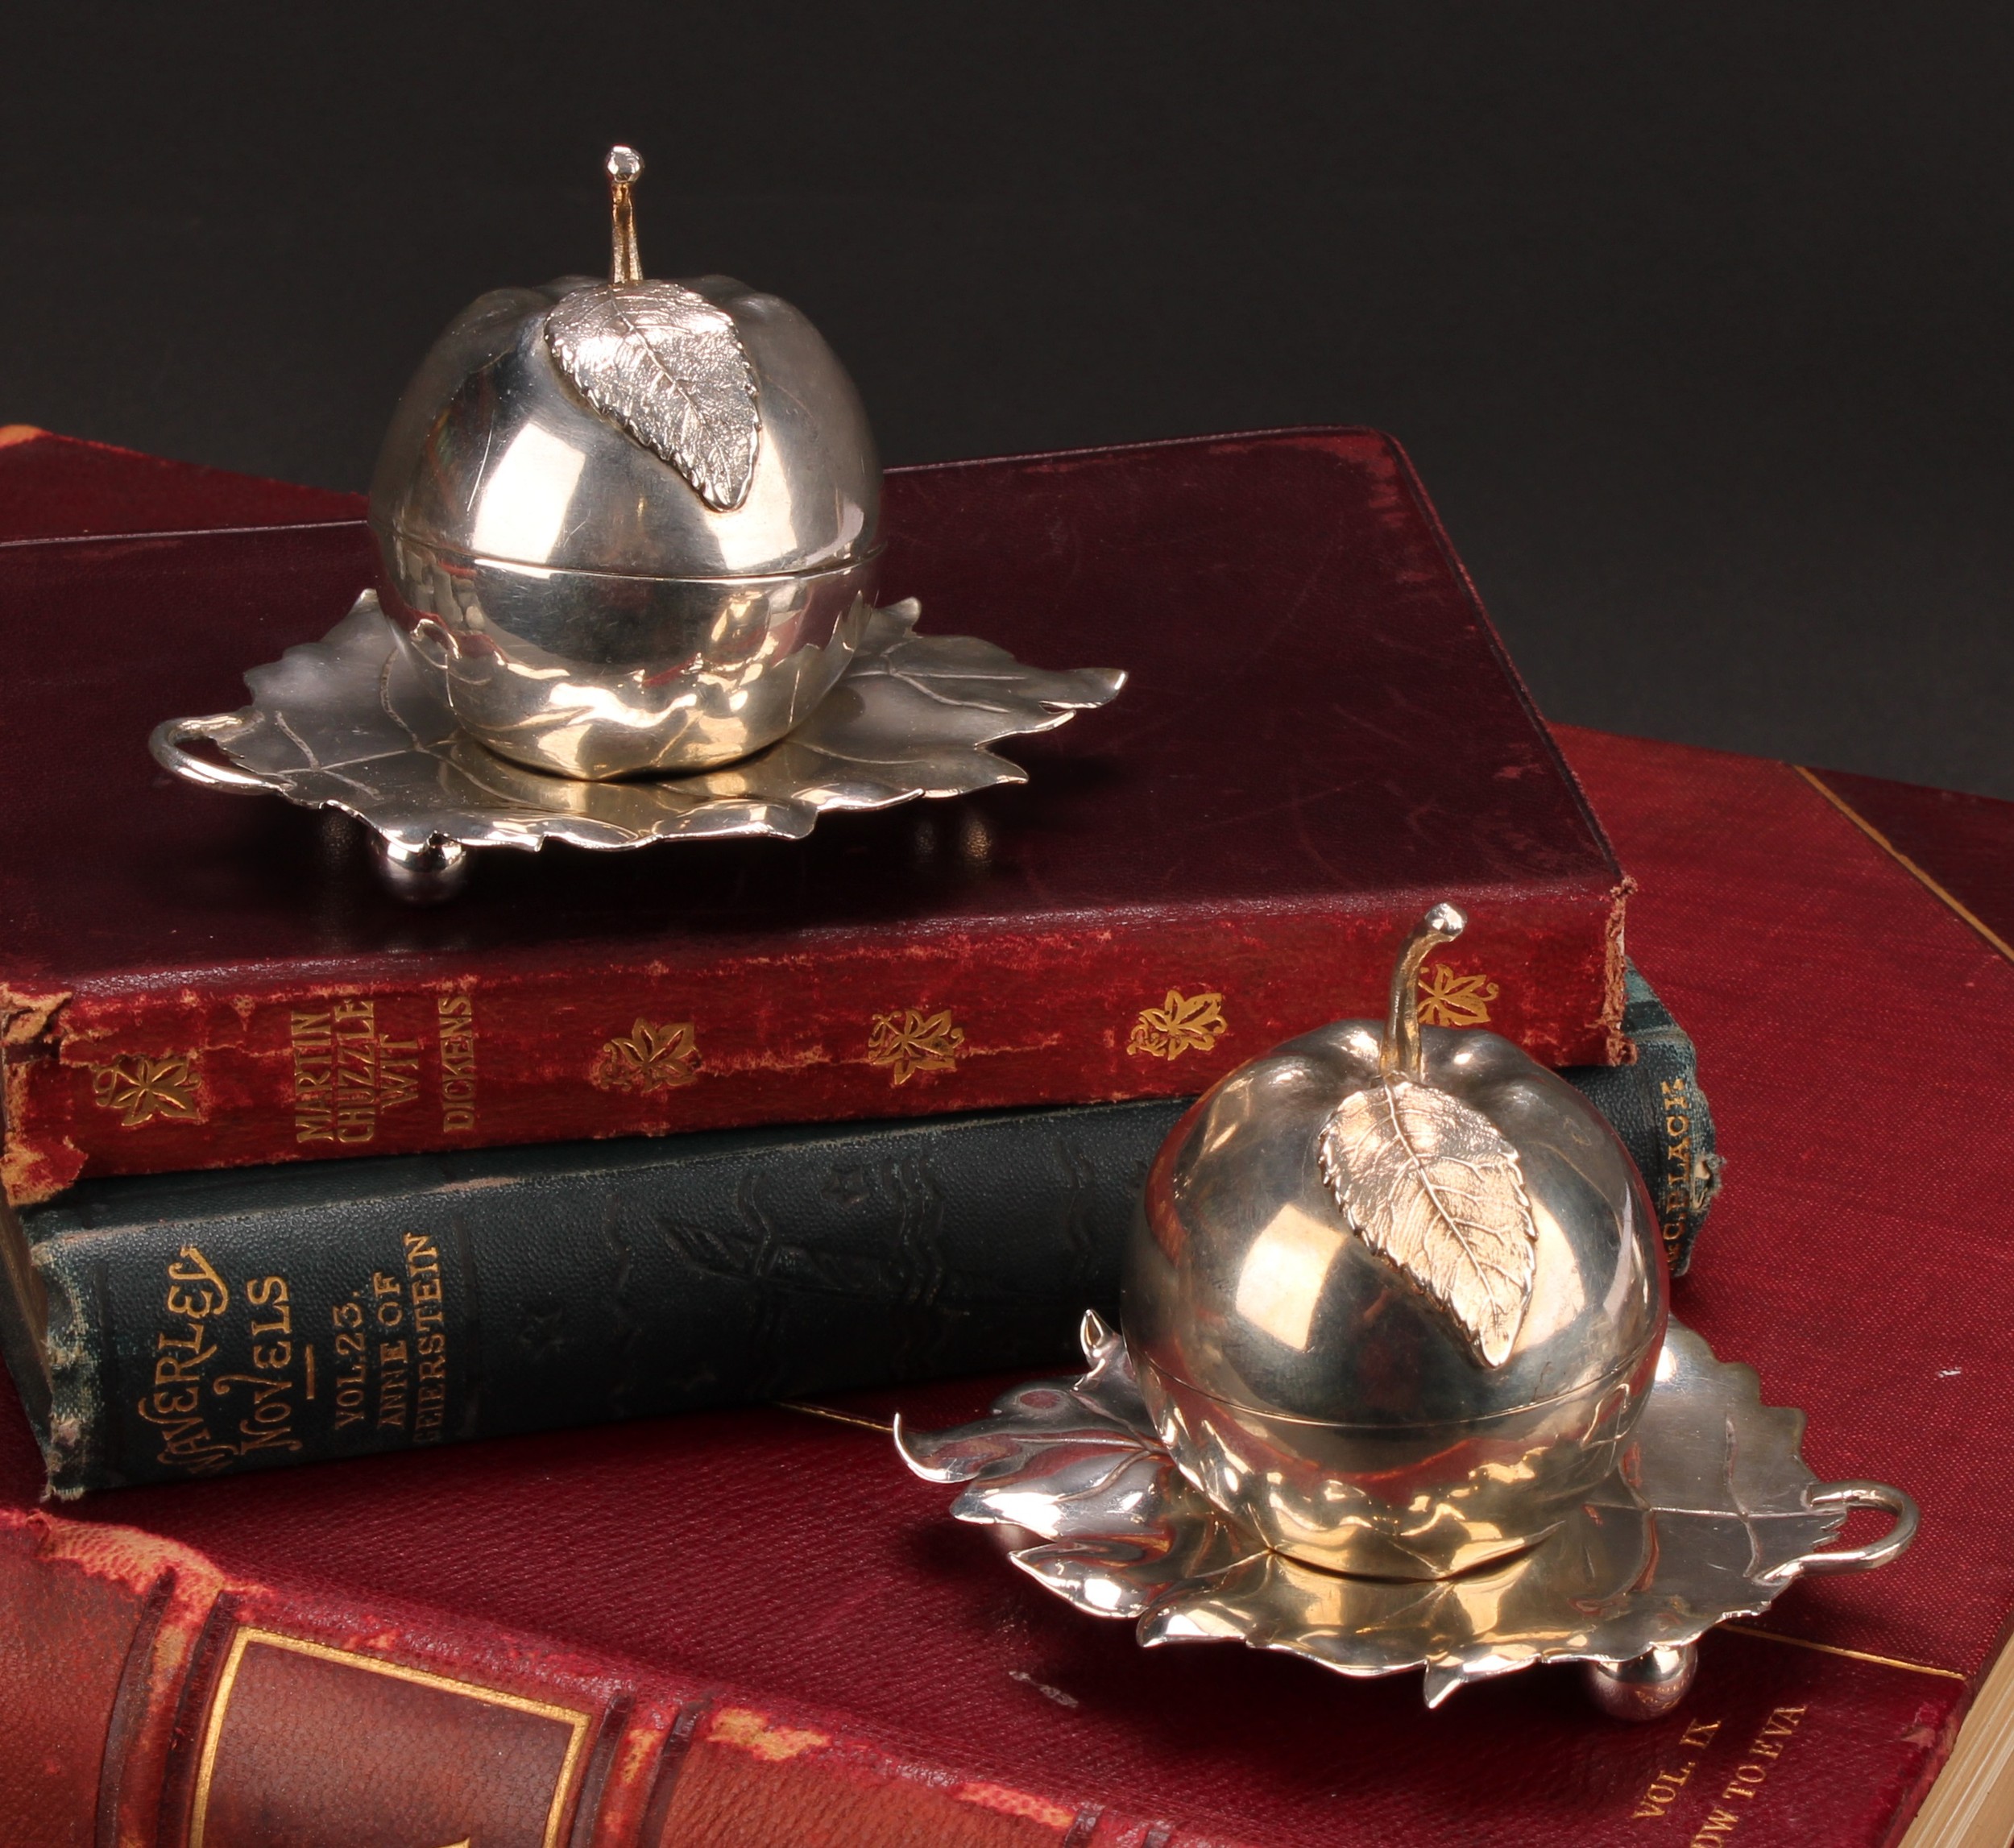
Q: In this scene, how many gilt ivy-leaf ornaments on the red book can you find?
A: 5